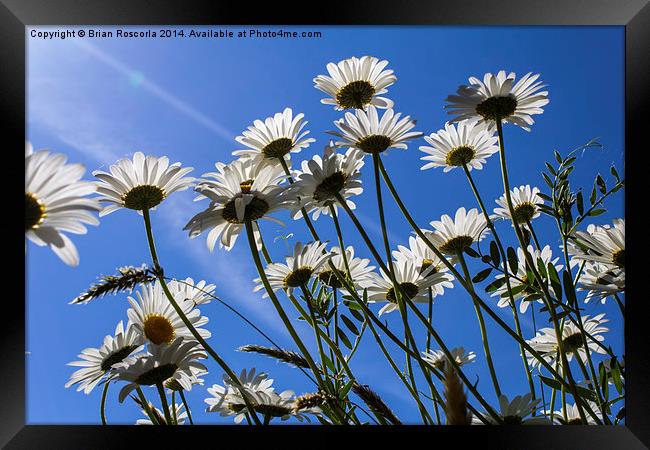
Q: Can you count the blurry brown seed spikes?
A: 1